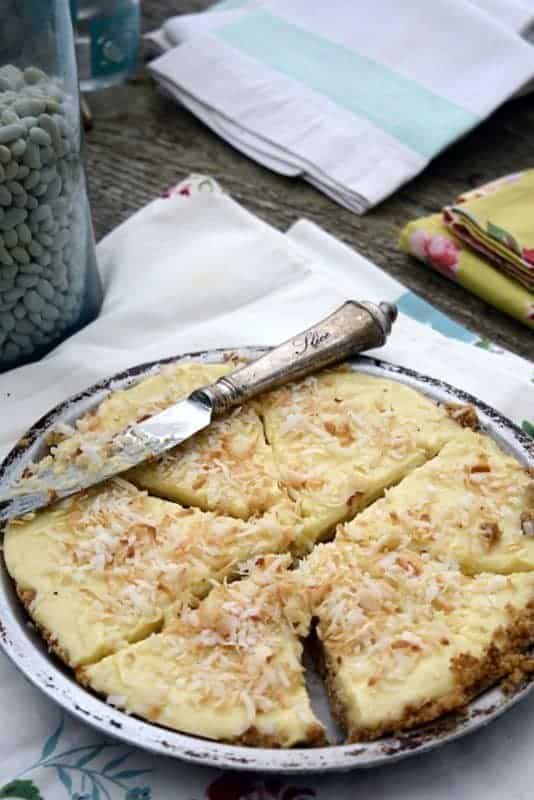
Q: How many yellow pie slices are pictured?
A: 6